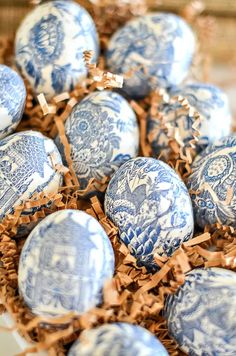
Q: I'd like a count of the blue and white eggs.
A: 11